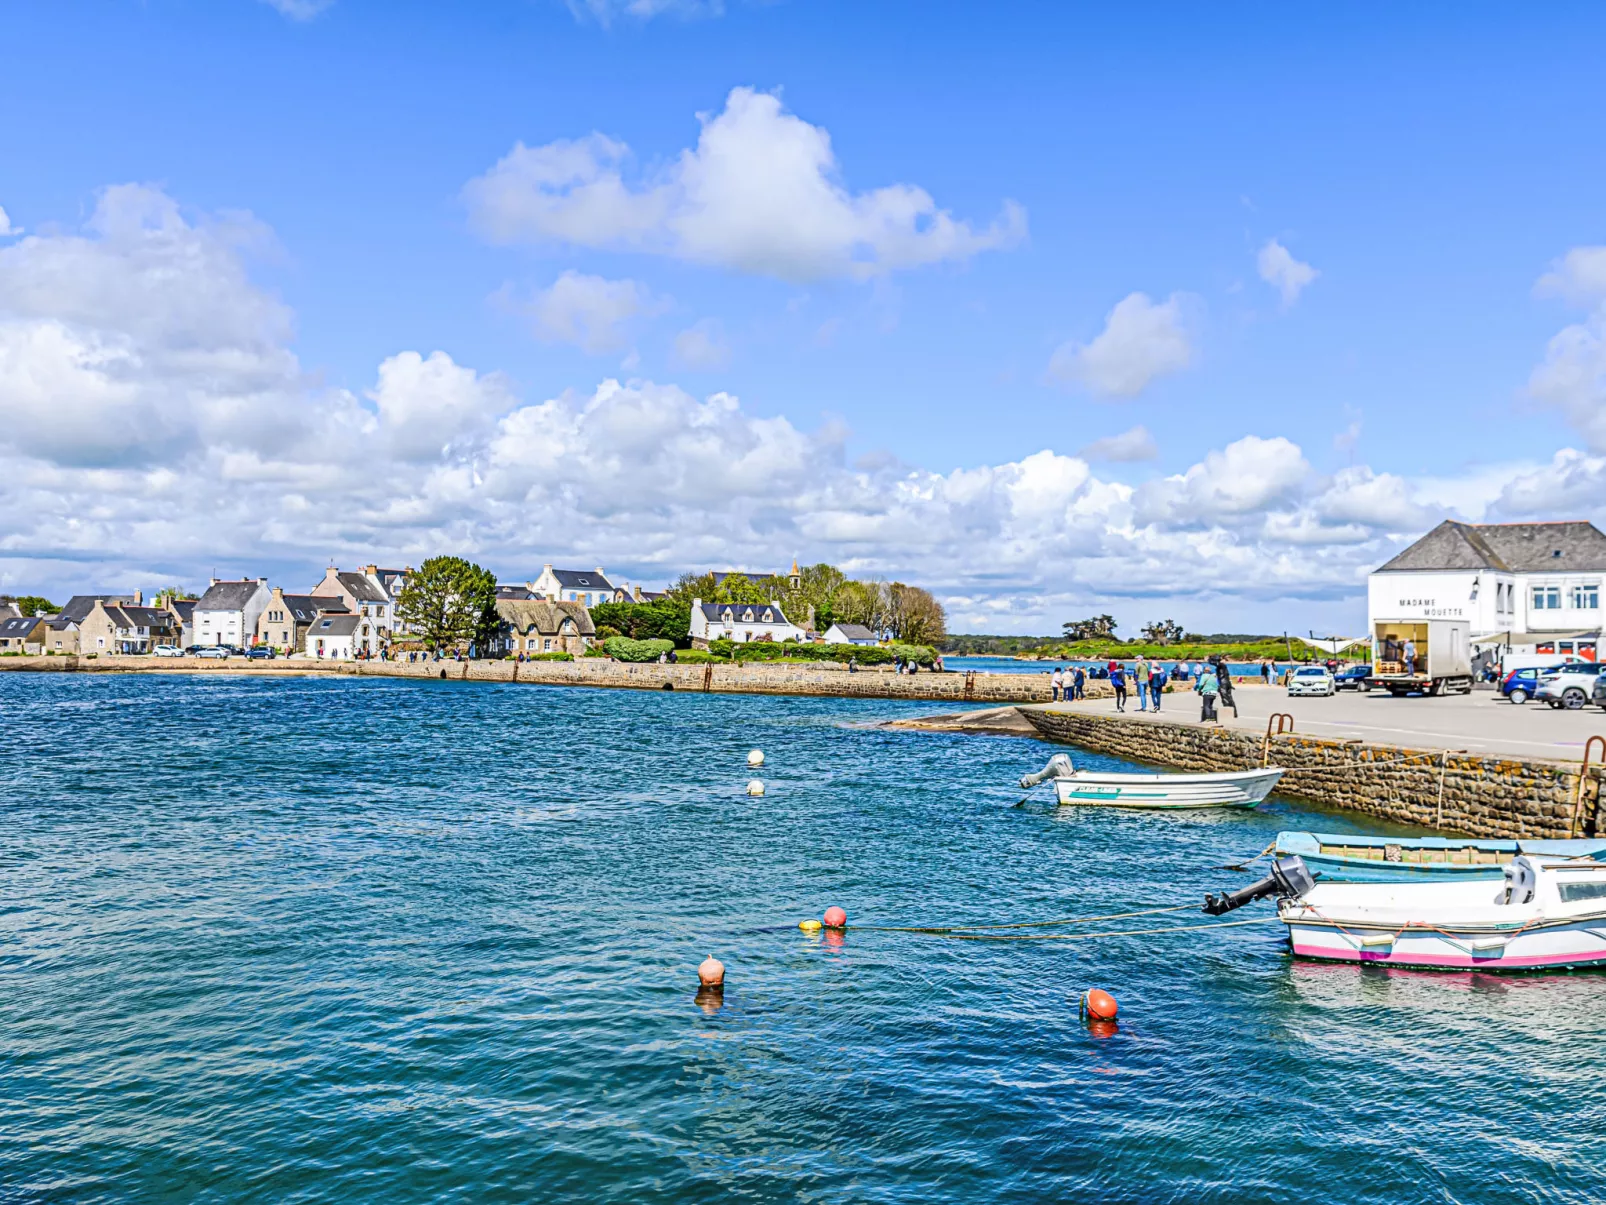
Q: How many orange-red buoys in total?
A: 3